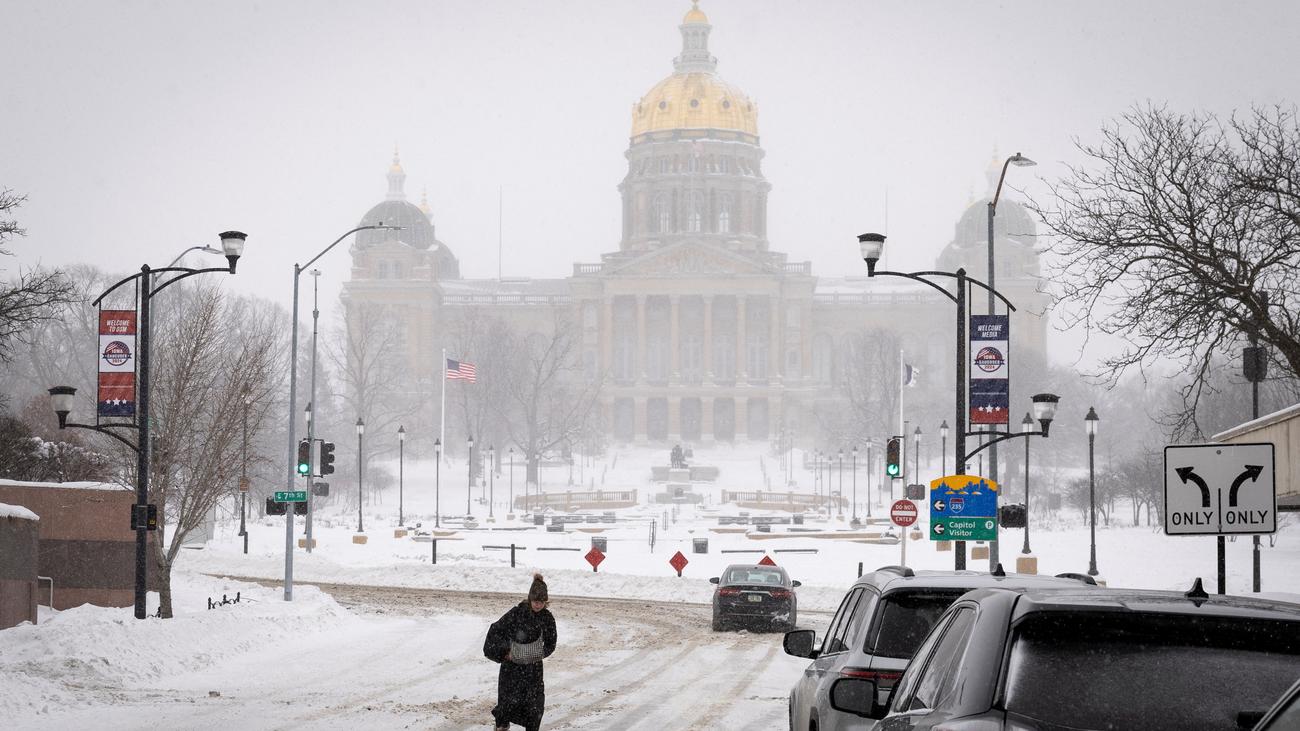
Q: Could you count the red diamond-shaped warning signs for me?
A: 3